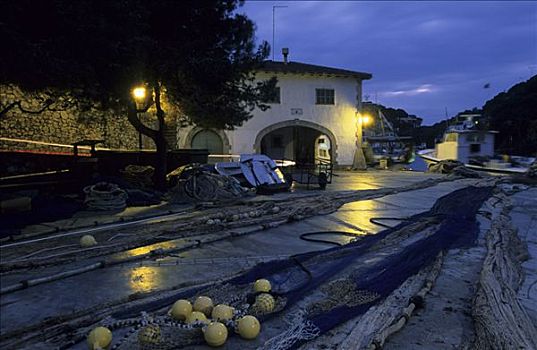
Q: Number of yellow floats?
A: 11